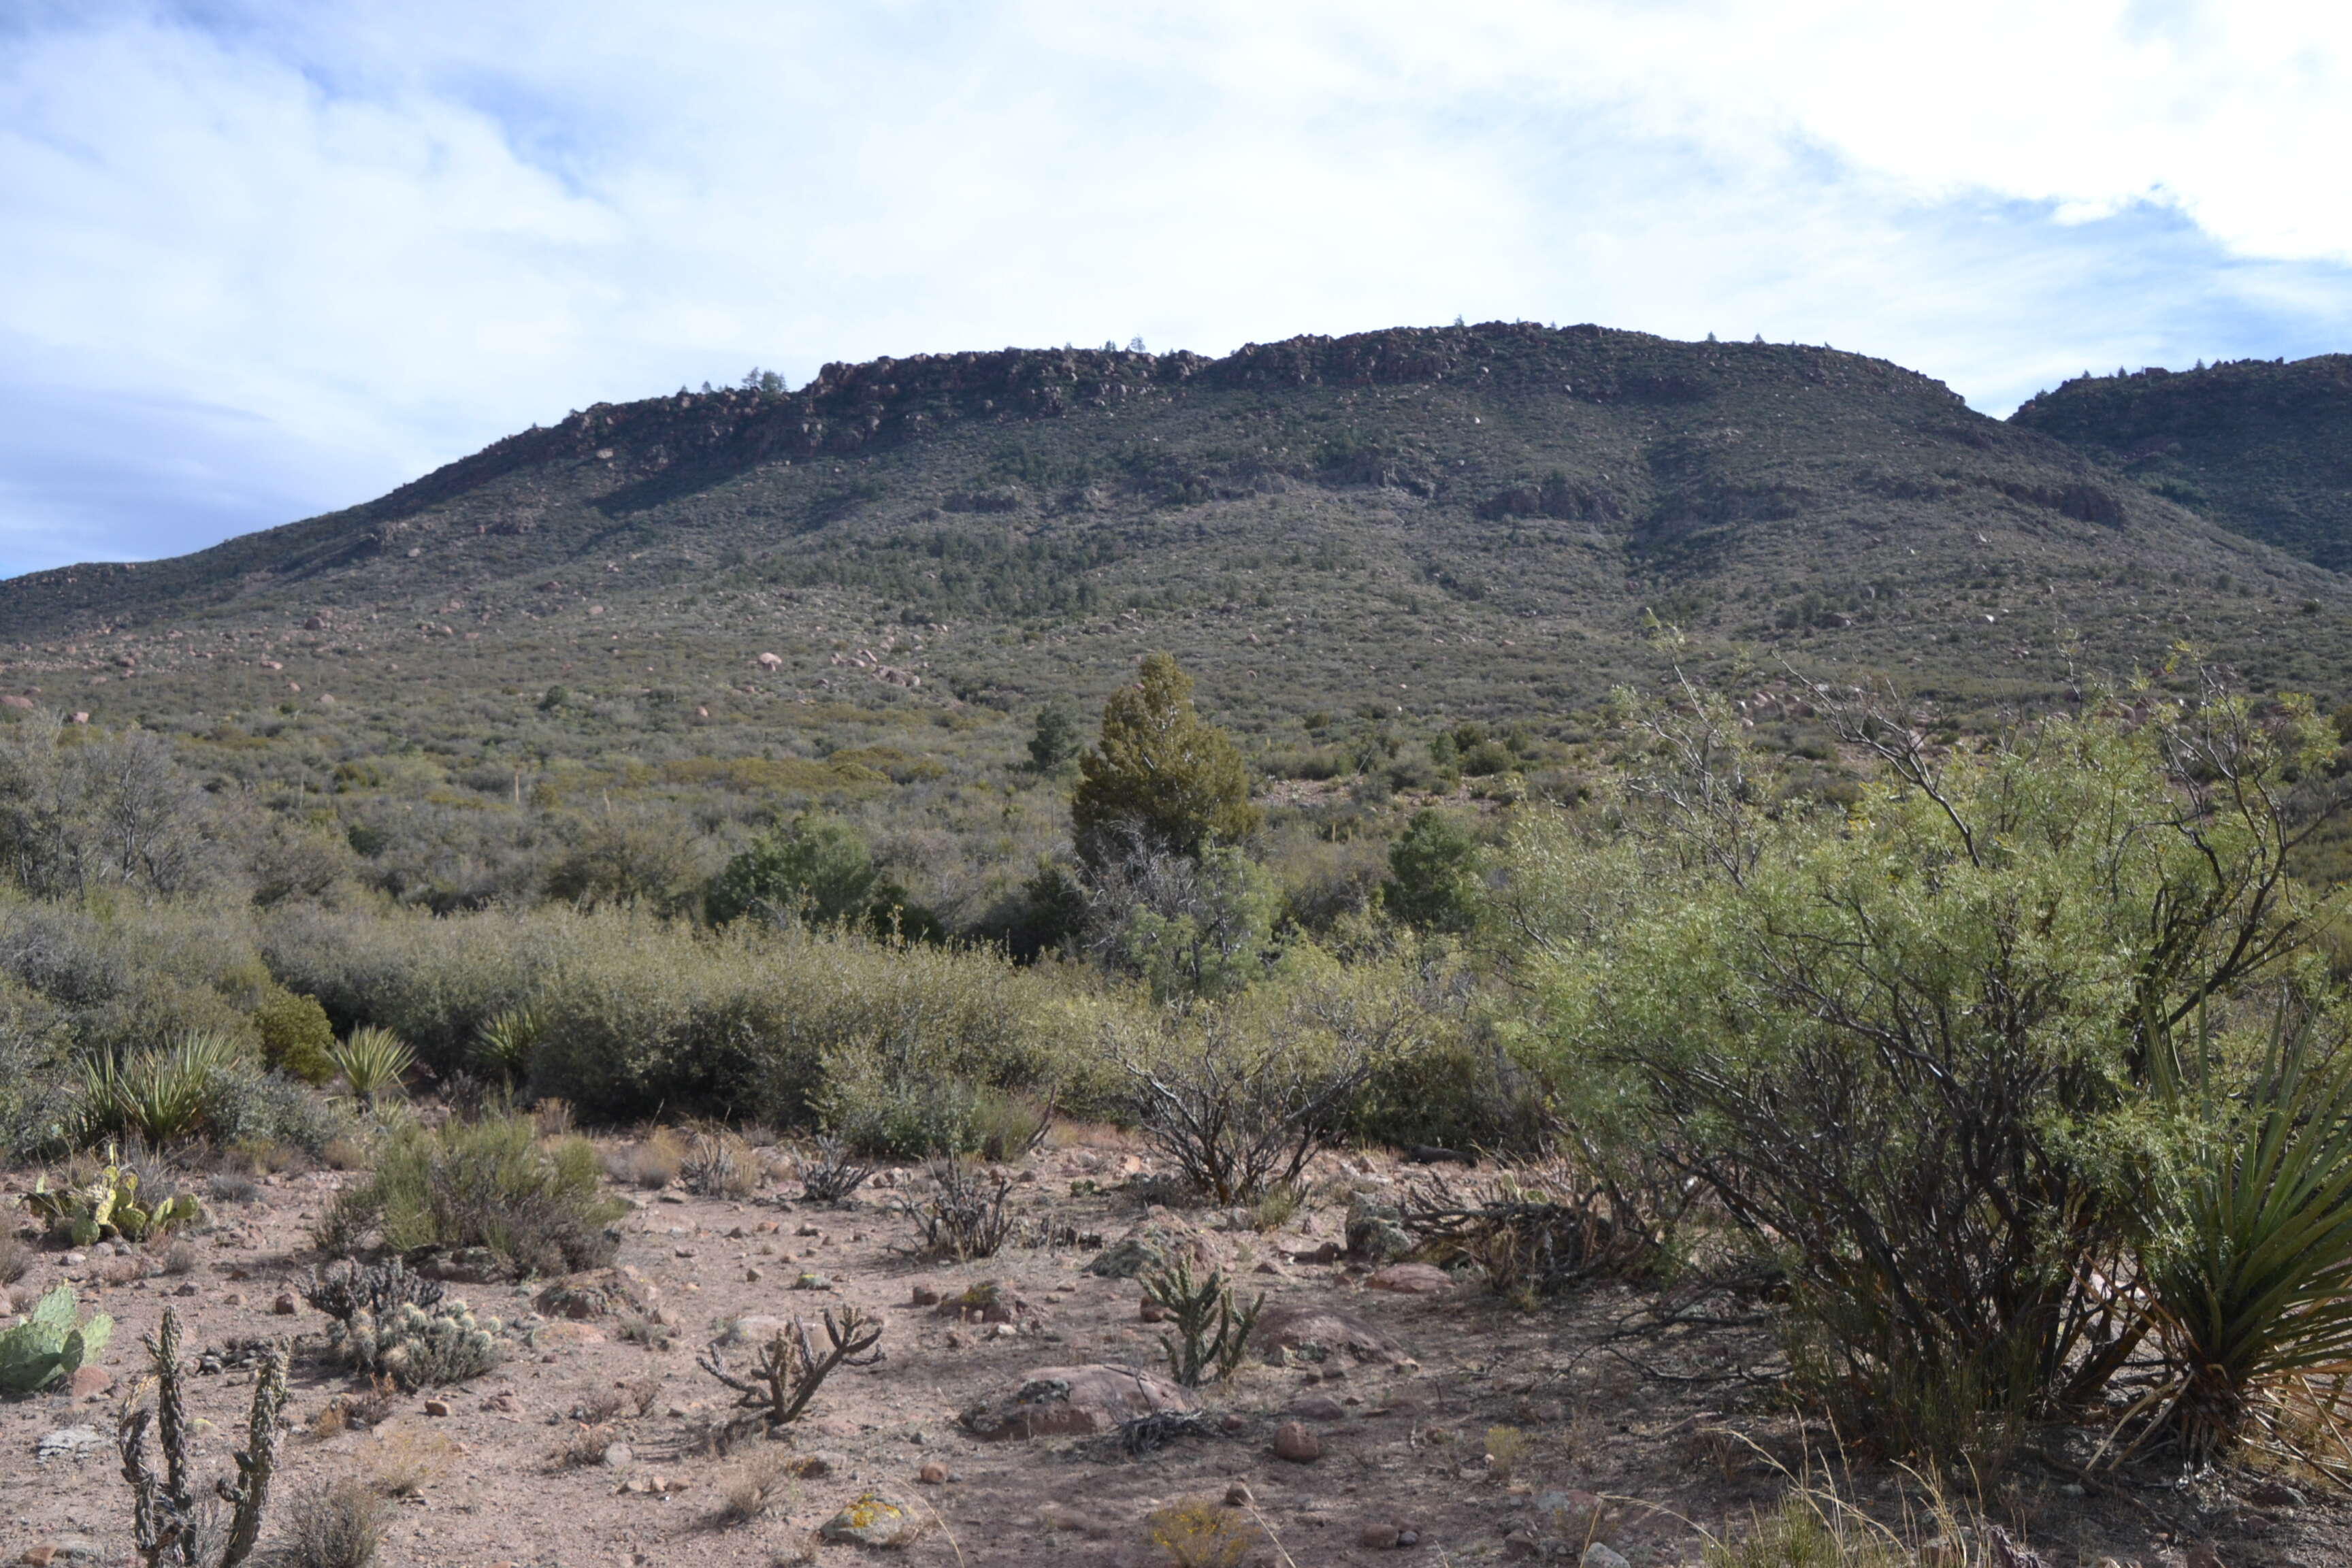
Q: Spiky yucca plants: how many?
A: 4